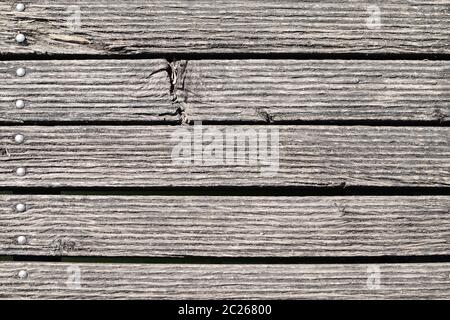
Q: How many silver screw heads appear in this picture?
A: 9